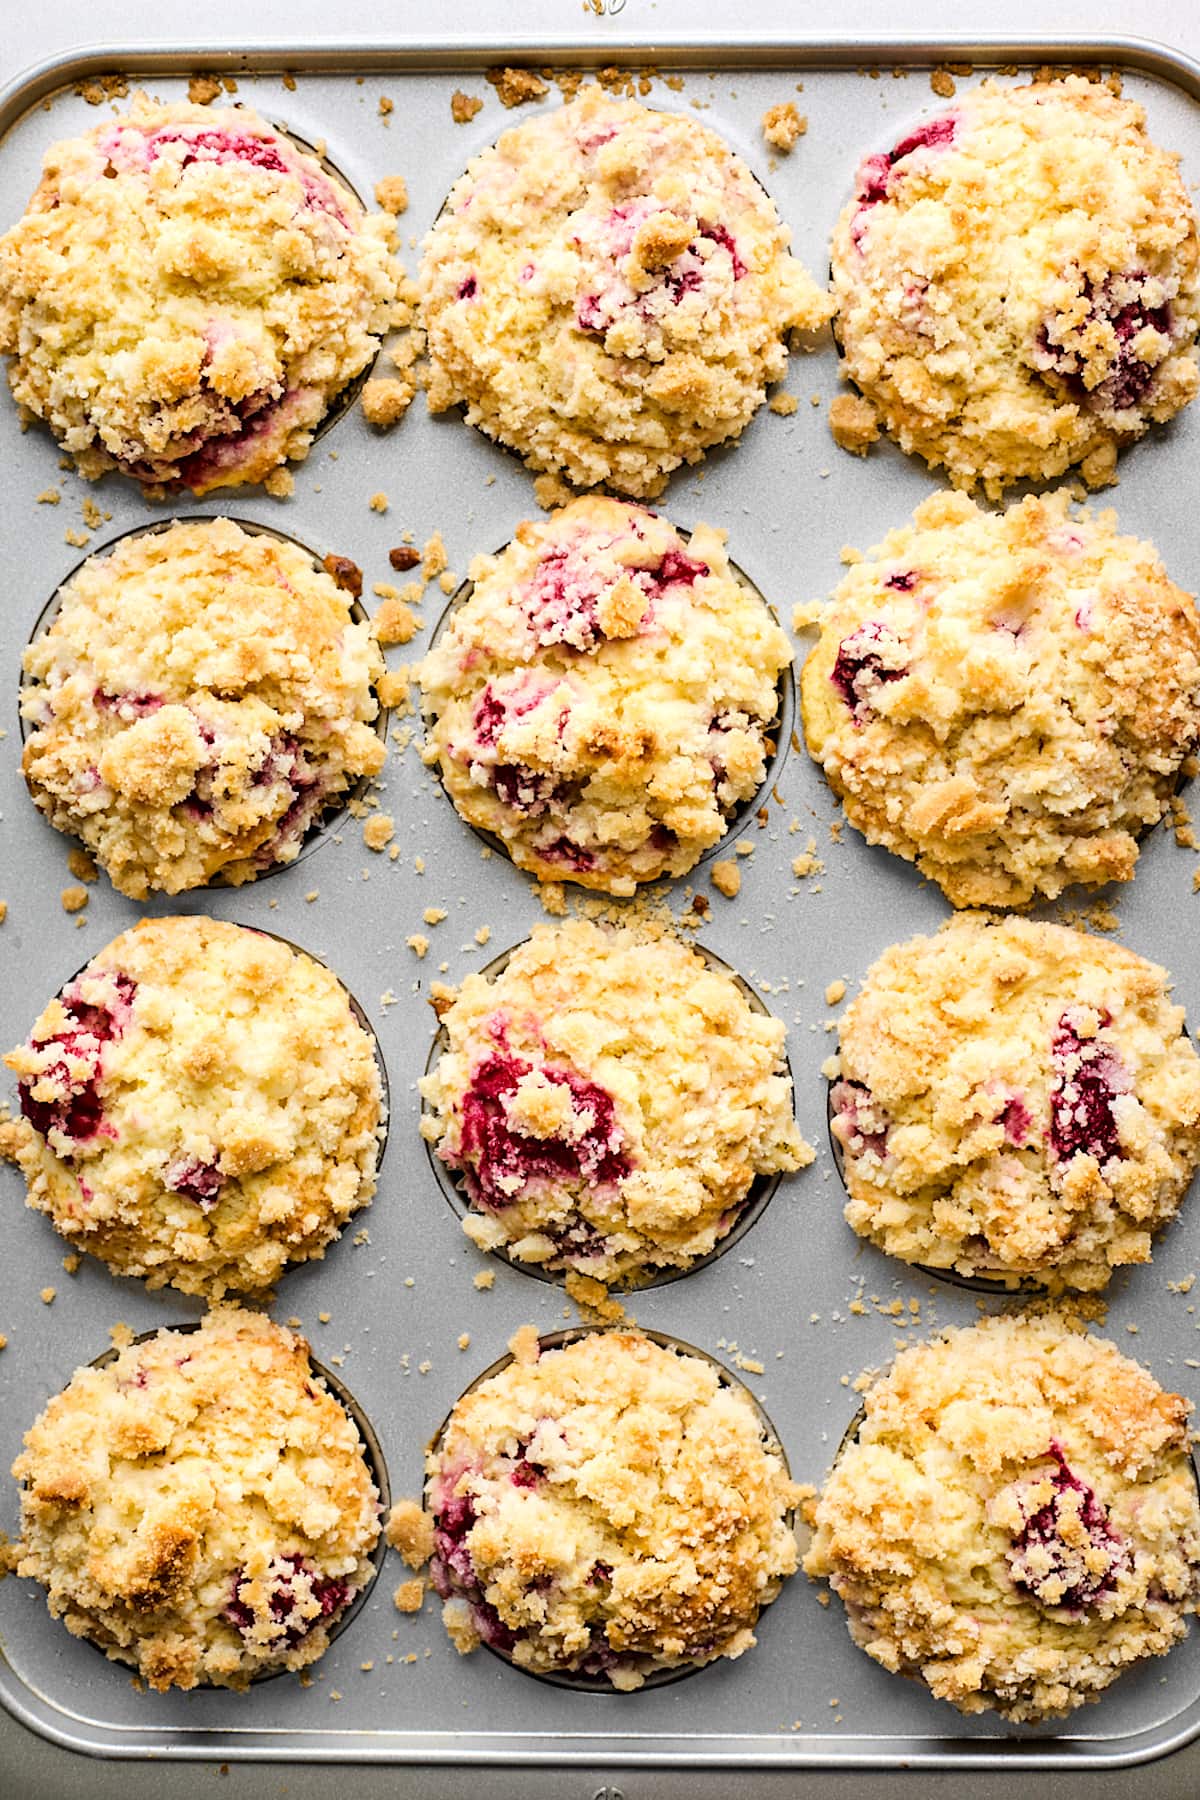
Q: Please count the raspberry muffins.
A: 12